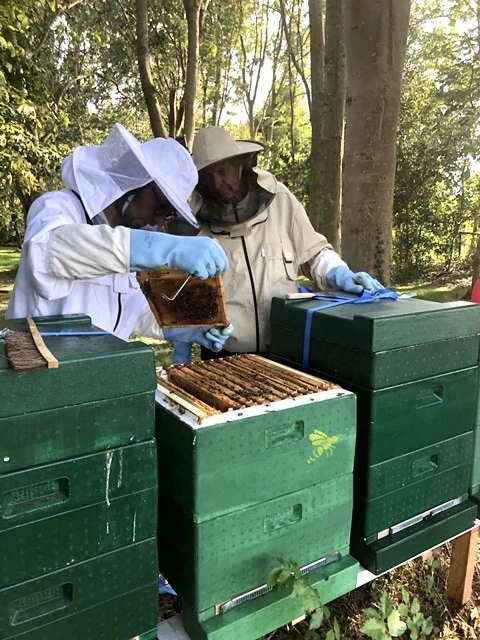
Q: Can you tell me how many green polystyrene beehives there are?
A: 3